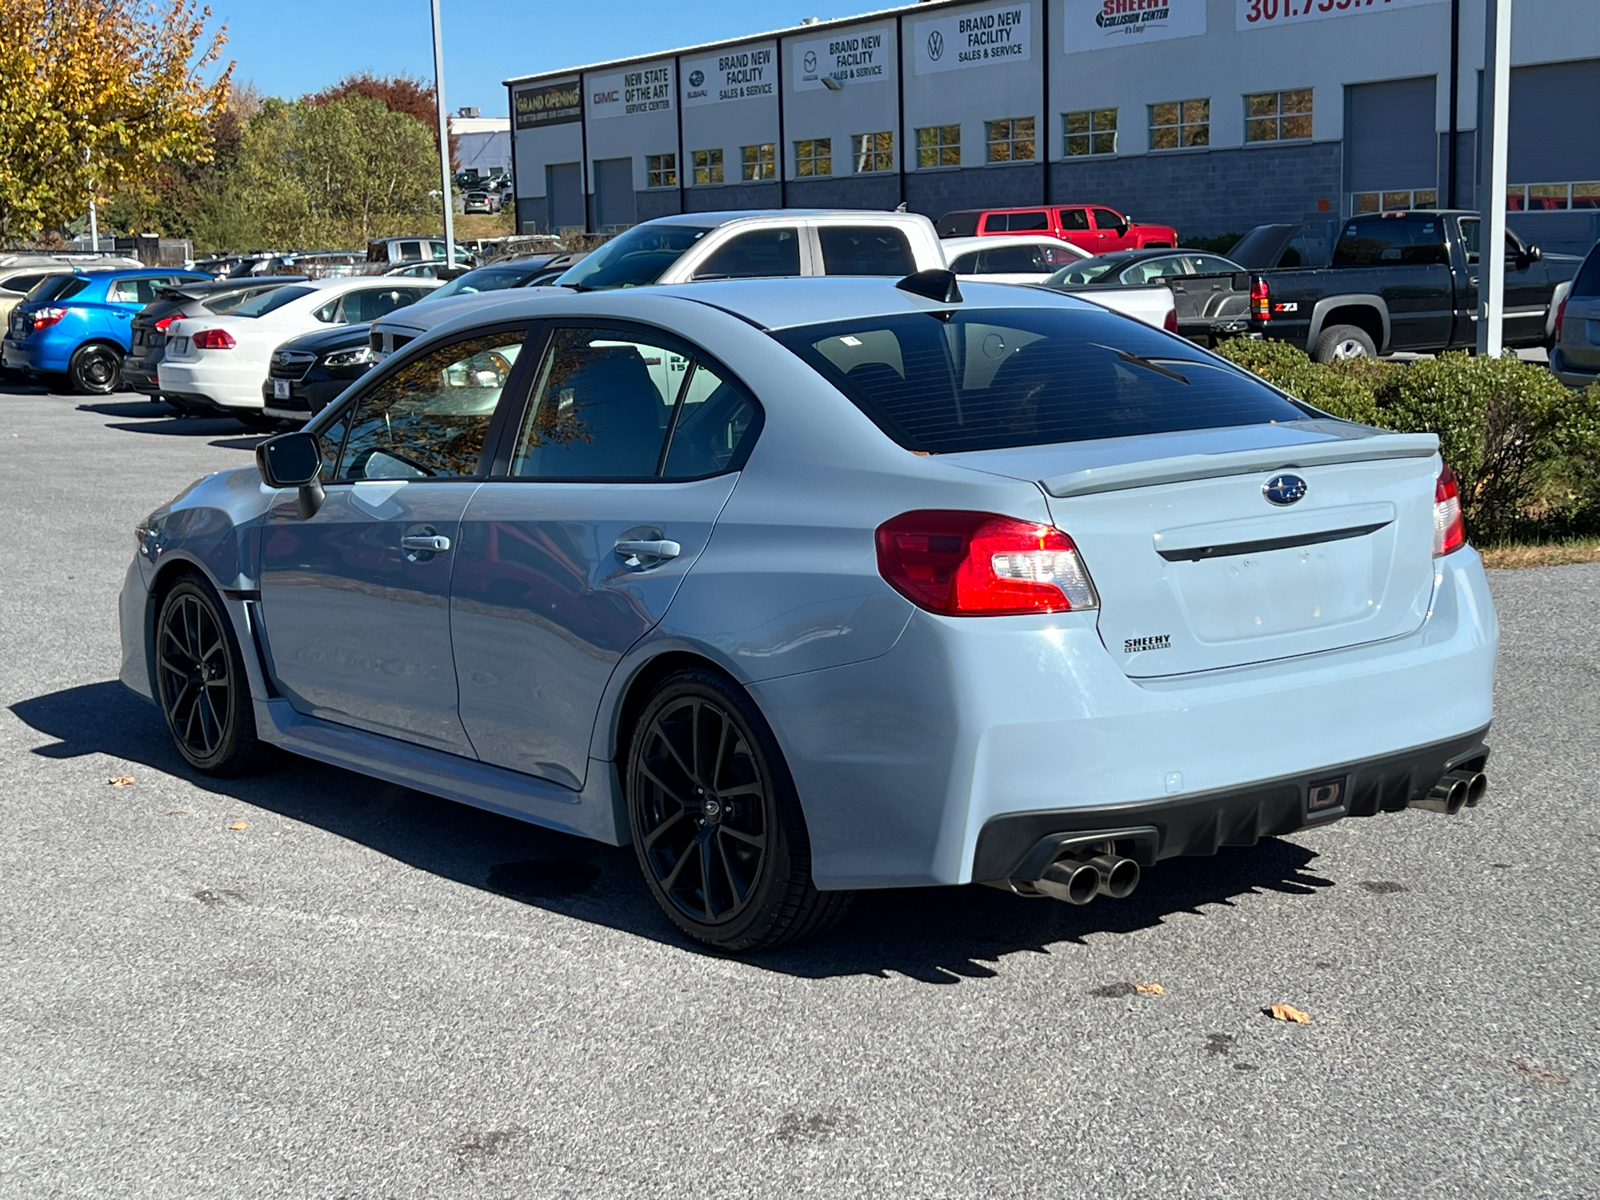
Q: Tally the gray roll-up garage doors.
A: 4